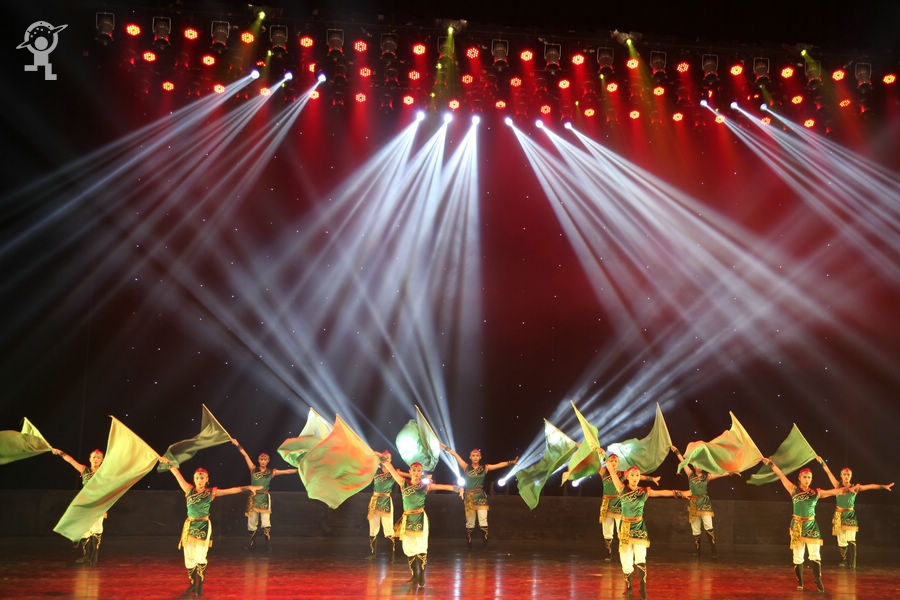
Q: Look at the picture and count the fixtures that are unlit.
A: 15